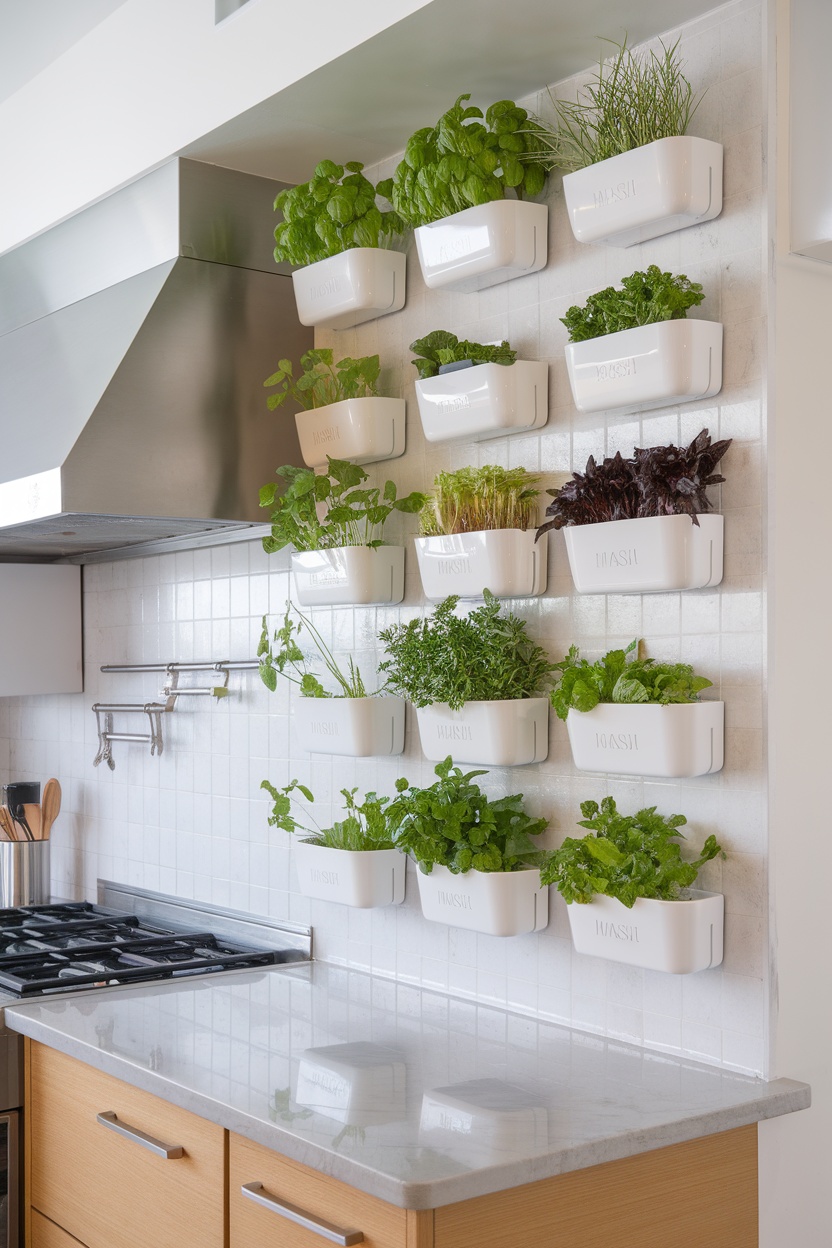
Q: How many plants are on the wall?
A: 15